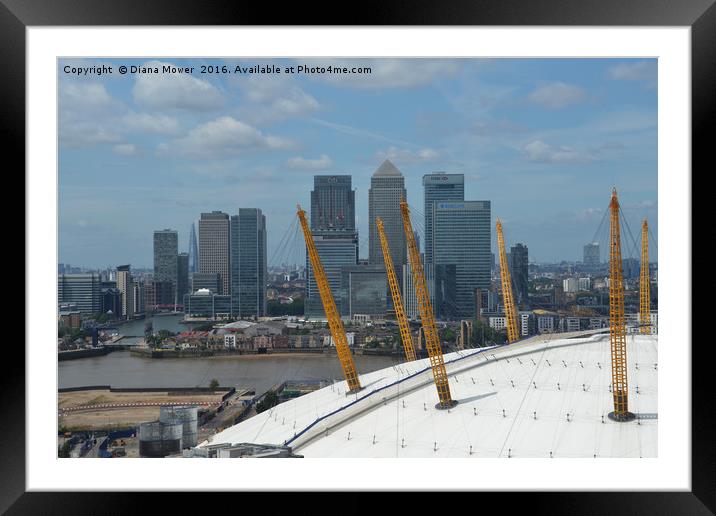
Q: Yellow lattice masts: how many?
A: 6